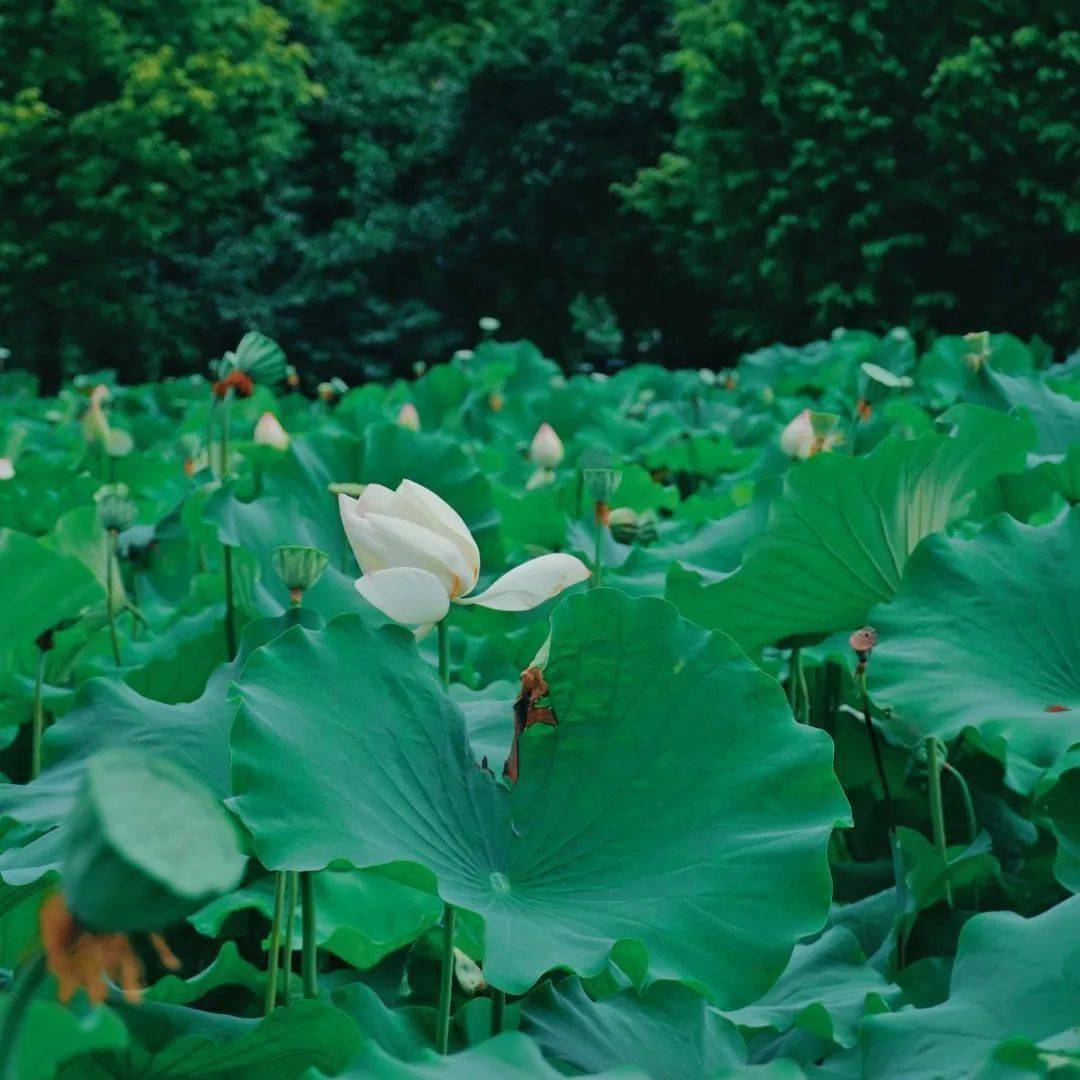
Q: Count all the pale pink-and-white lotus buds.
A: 4